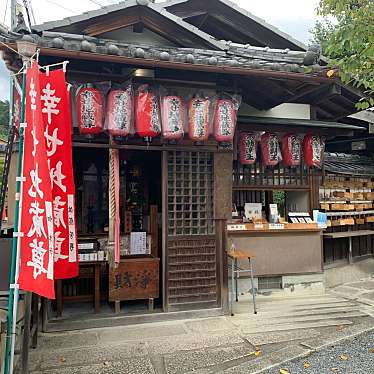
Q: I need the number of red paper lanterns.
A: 10